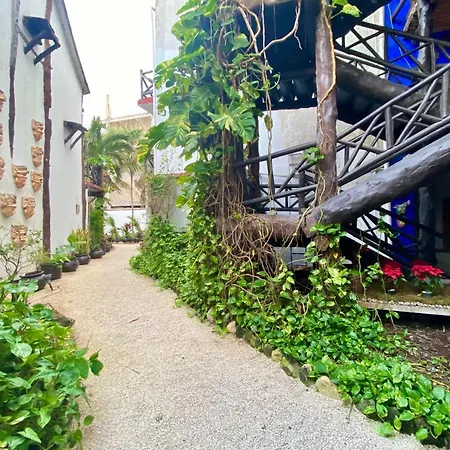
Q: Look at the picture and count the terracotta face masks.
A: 10